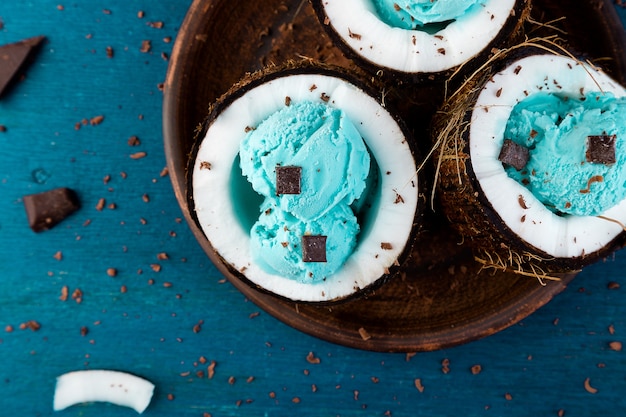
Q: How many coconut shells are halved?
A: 3